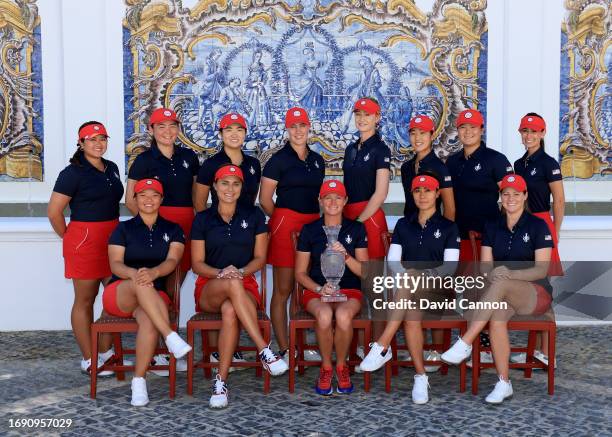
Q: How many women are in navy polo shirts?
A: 13